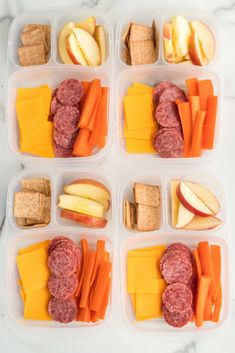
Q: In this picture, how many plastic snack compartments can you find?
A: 12